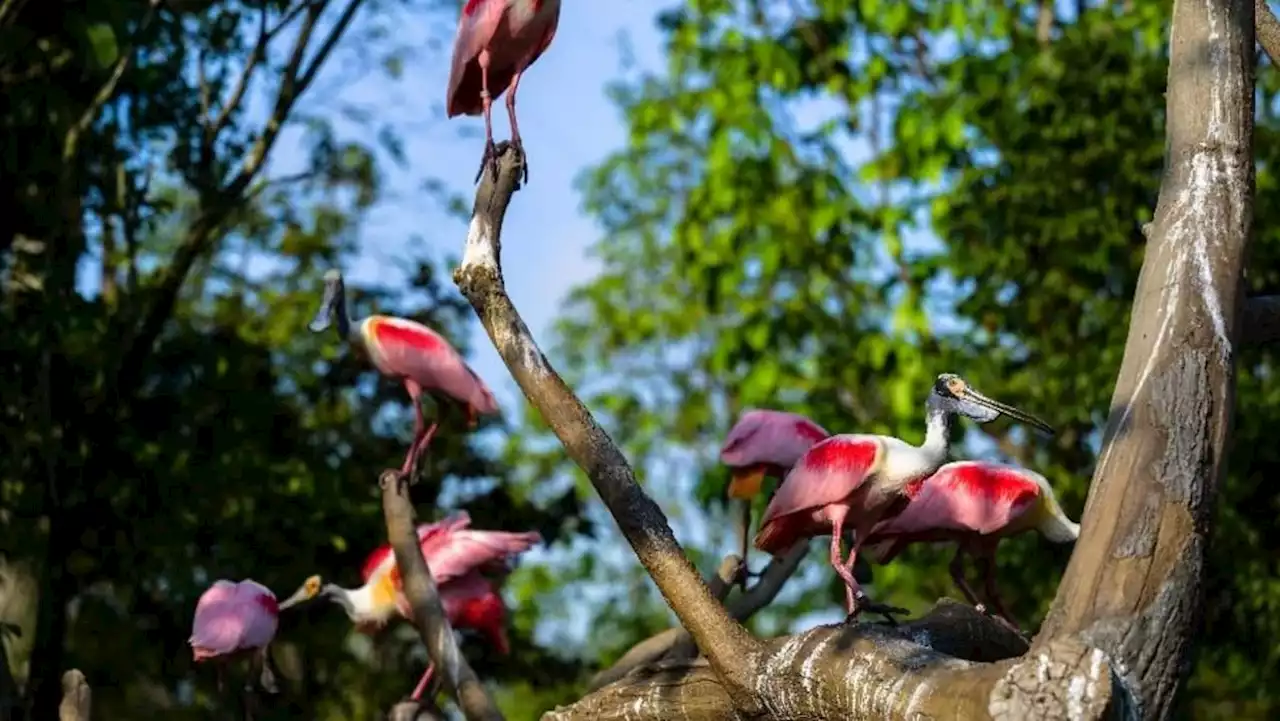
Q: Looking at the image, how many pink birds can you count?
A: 7